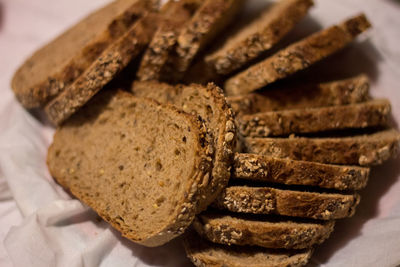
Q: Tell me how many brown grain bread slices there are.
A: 15